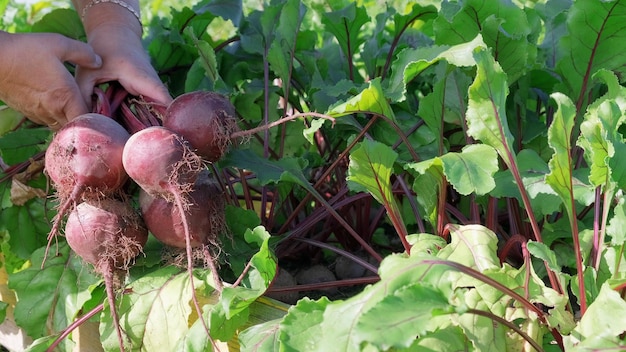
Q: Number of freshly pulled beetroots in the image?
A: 5